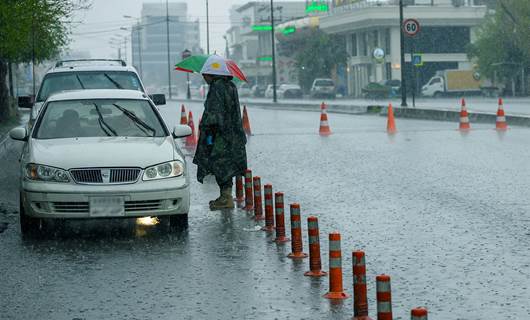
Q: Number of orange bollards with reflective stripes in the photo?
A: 11